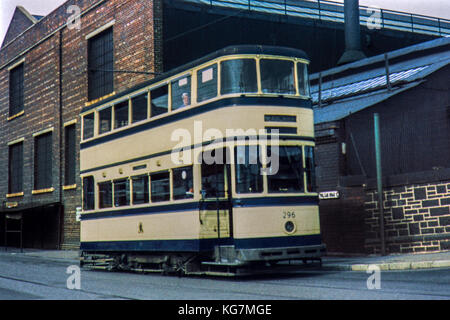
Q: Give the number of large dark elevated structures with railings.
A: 1